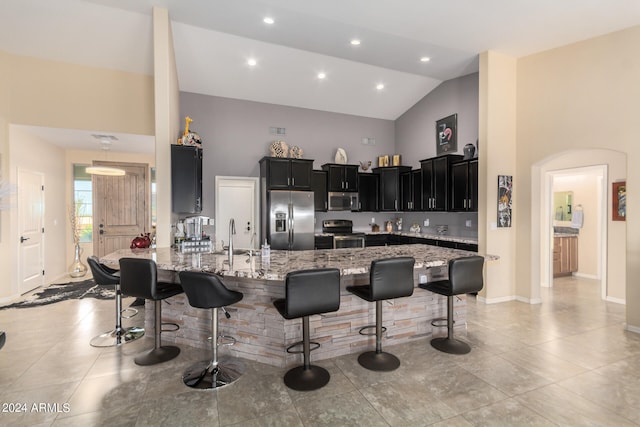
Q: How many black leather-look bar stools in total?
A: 6